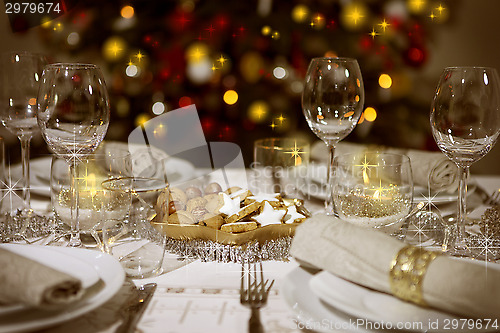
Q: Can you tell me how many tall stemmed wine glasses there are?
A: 4